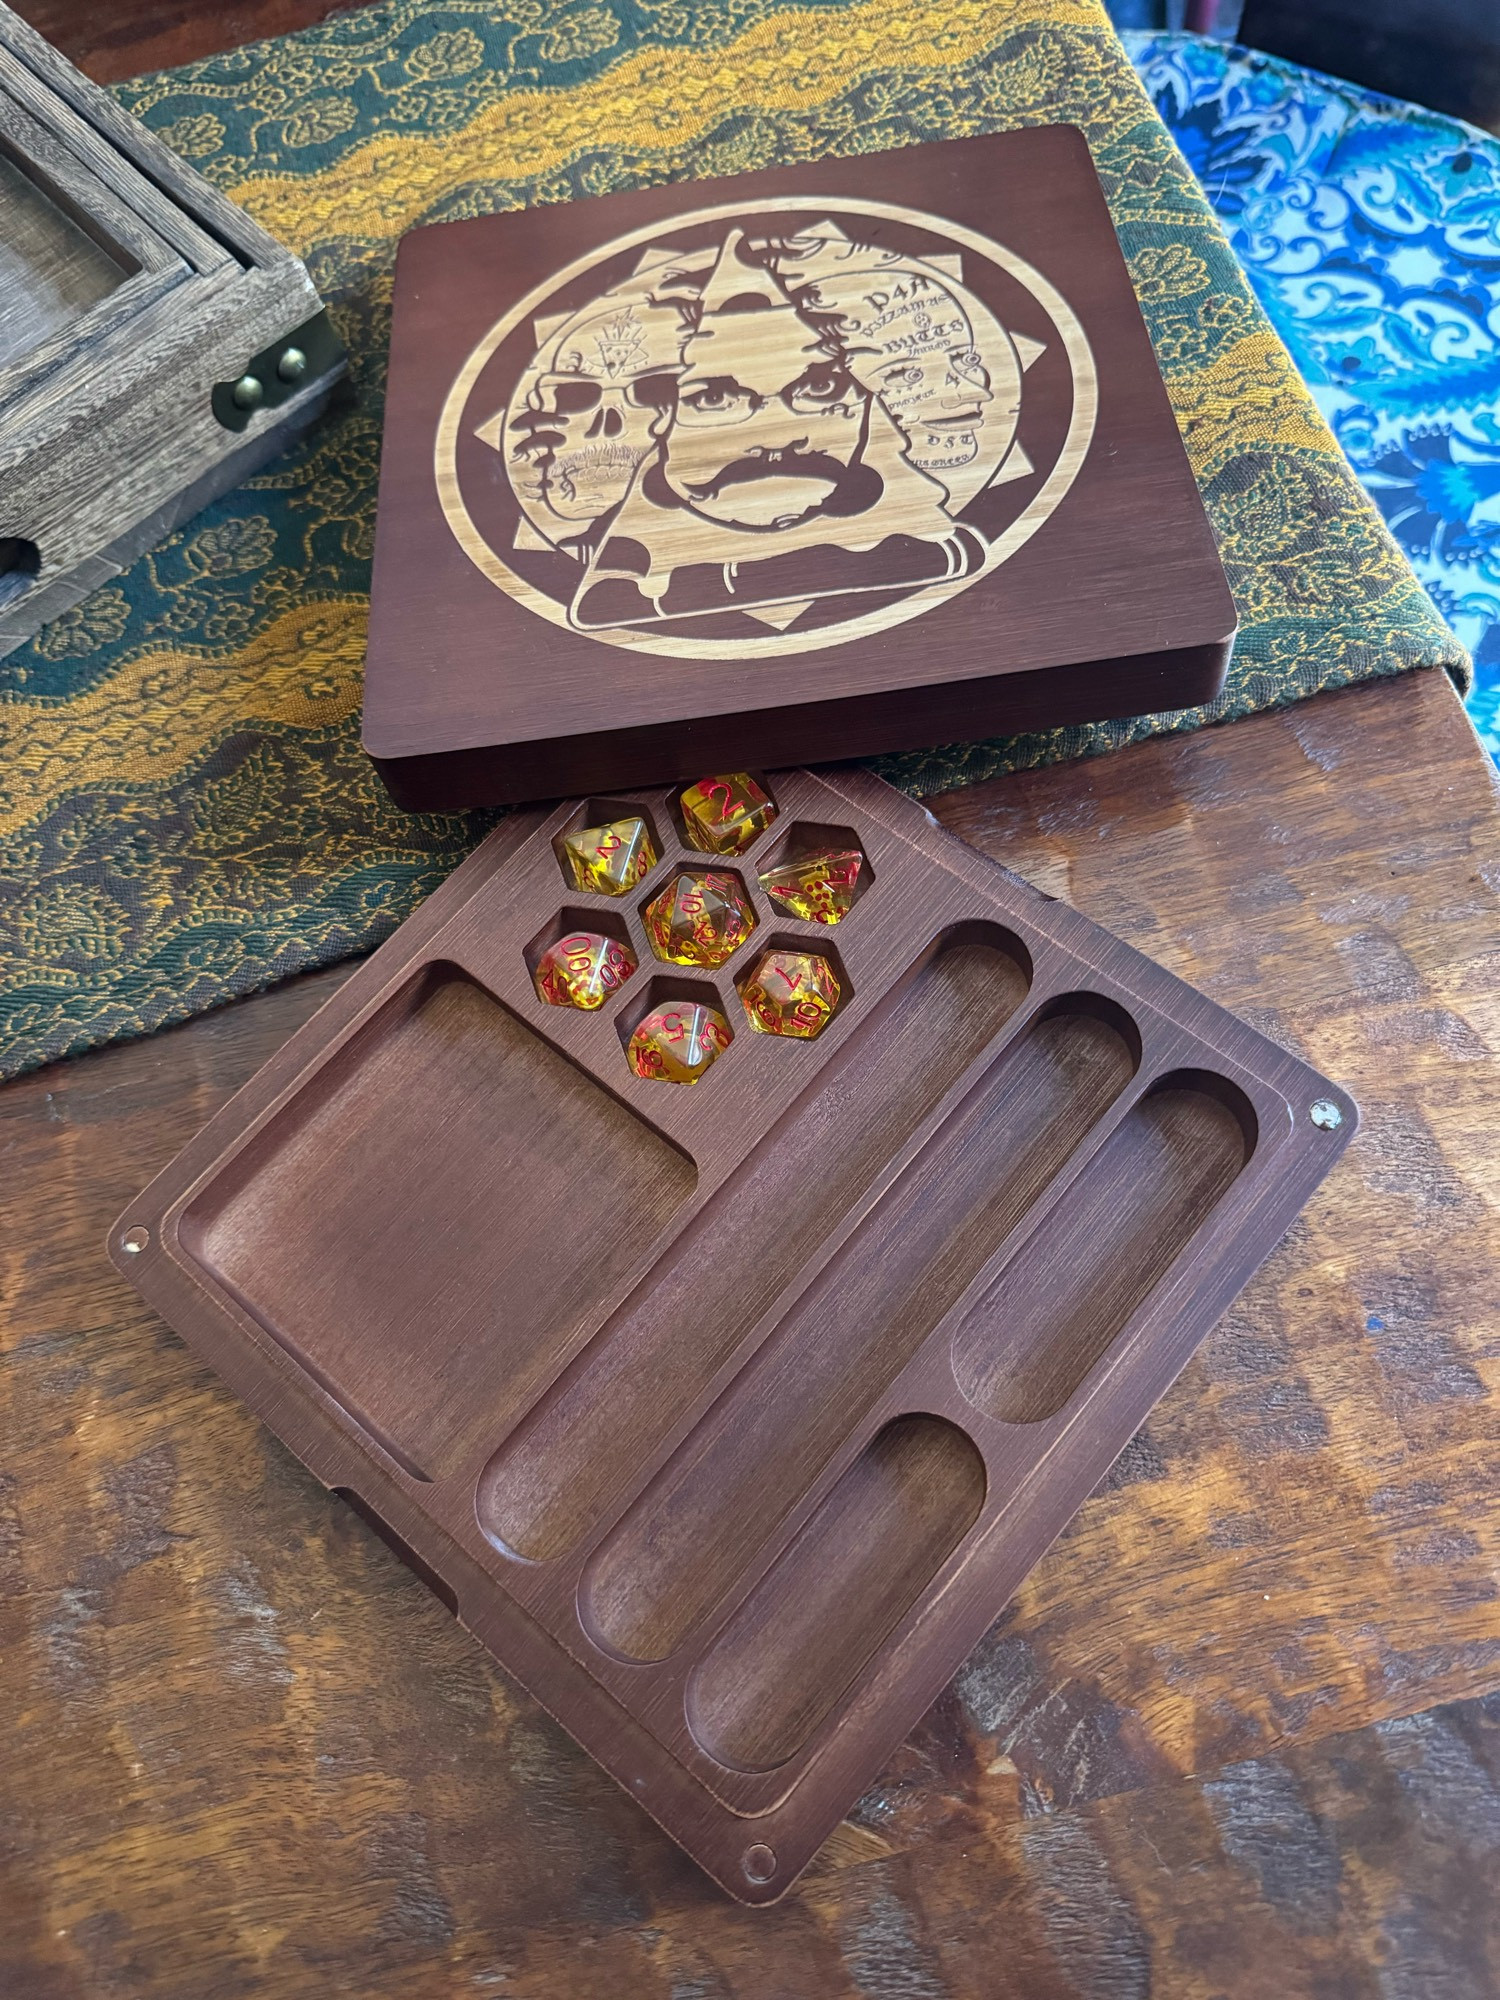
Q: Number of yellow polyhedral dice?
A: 7